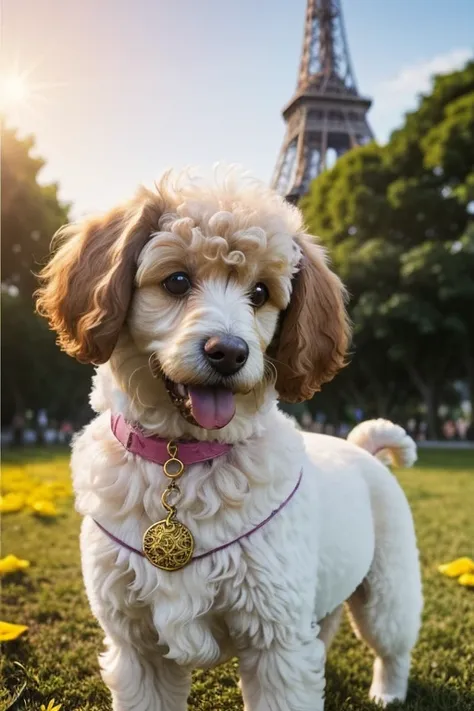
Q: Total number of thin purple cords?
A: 1